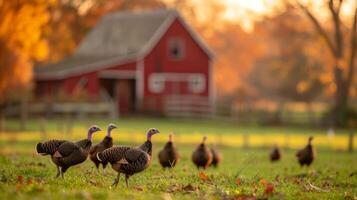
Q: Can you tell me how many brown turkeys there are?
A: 8